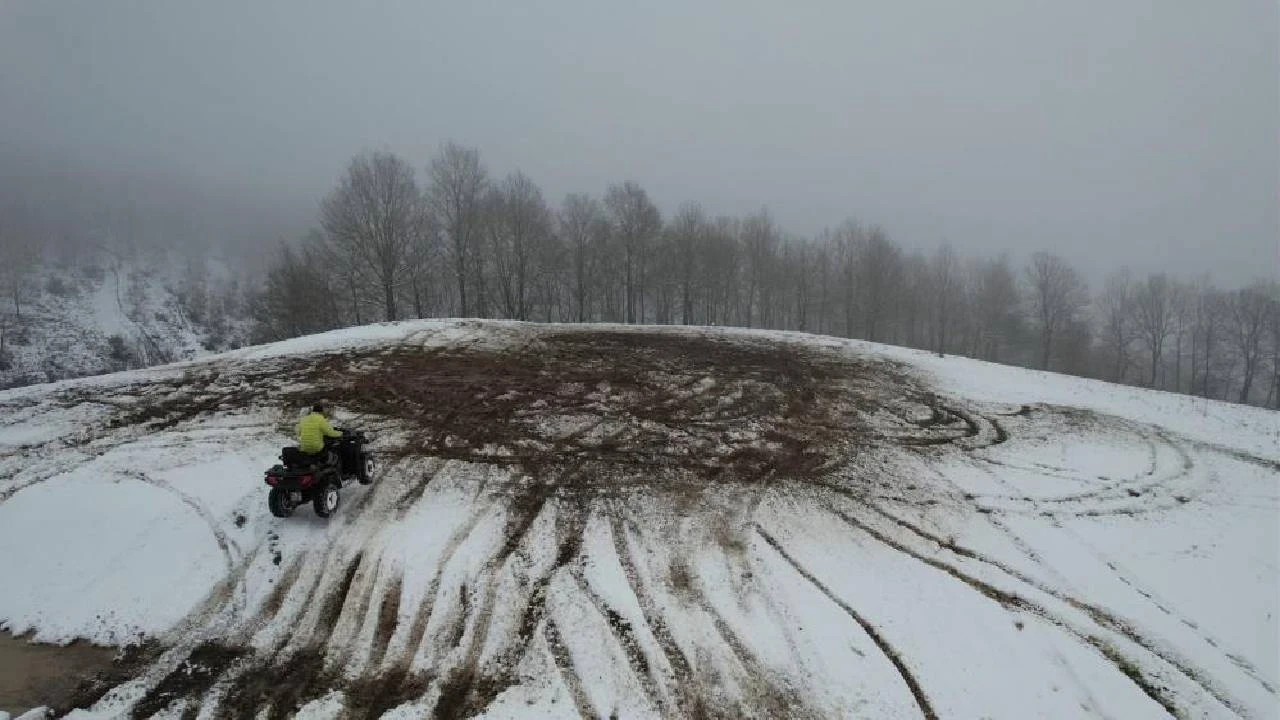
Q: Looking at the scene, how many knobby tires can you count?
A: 3